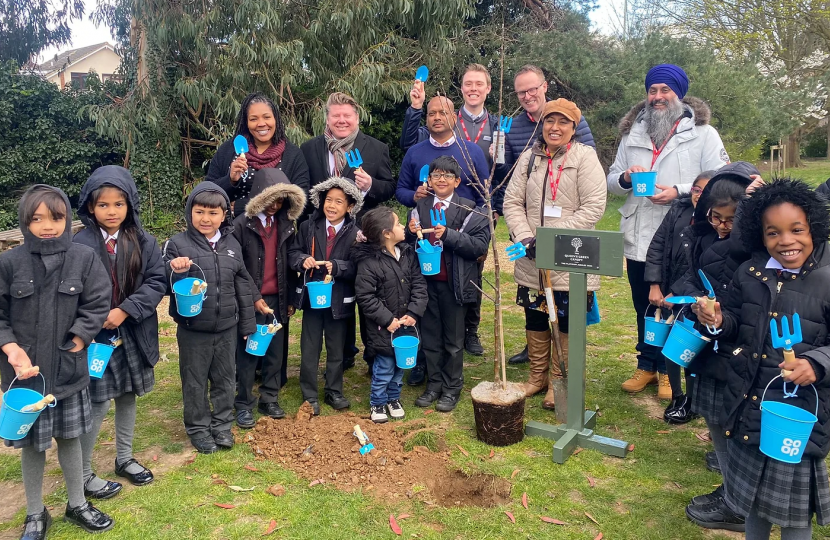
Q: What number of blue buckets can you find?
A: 11